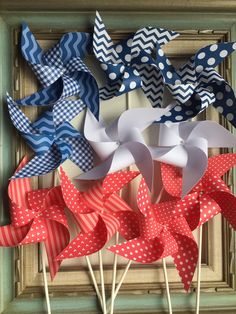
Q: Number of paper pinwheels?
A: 10